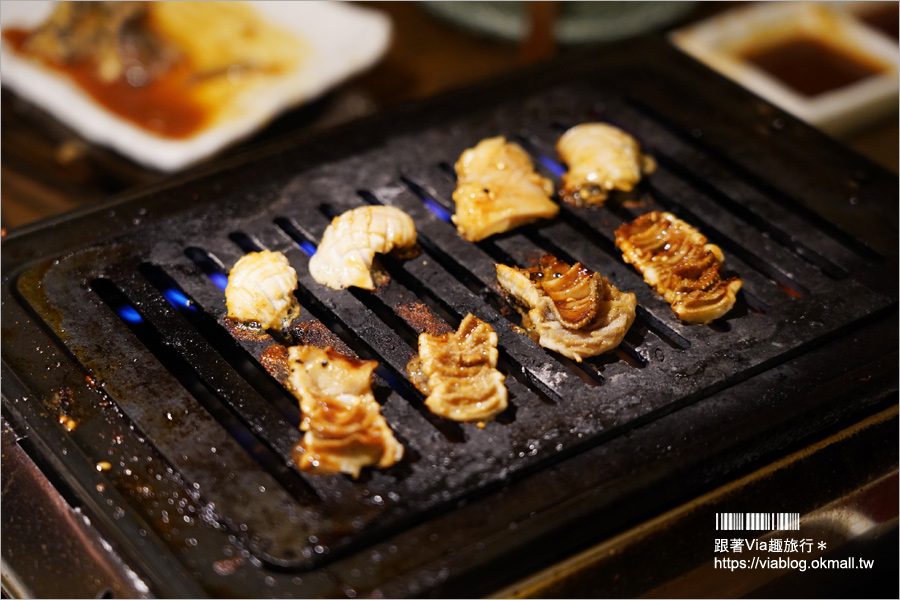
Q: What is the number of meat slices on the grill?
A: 8